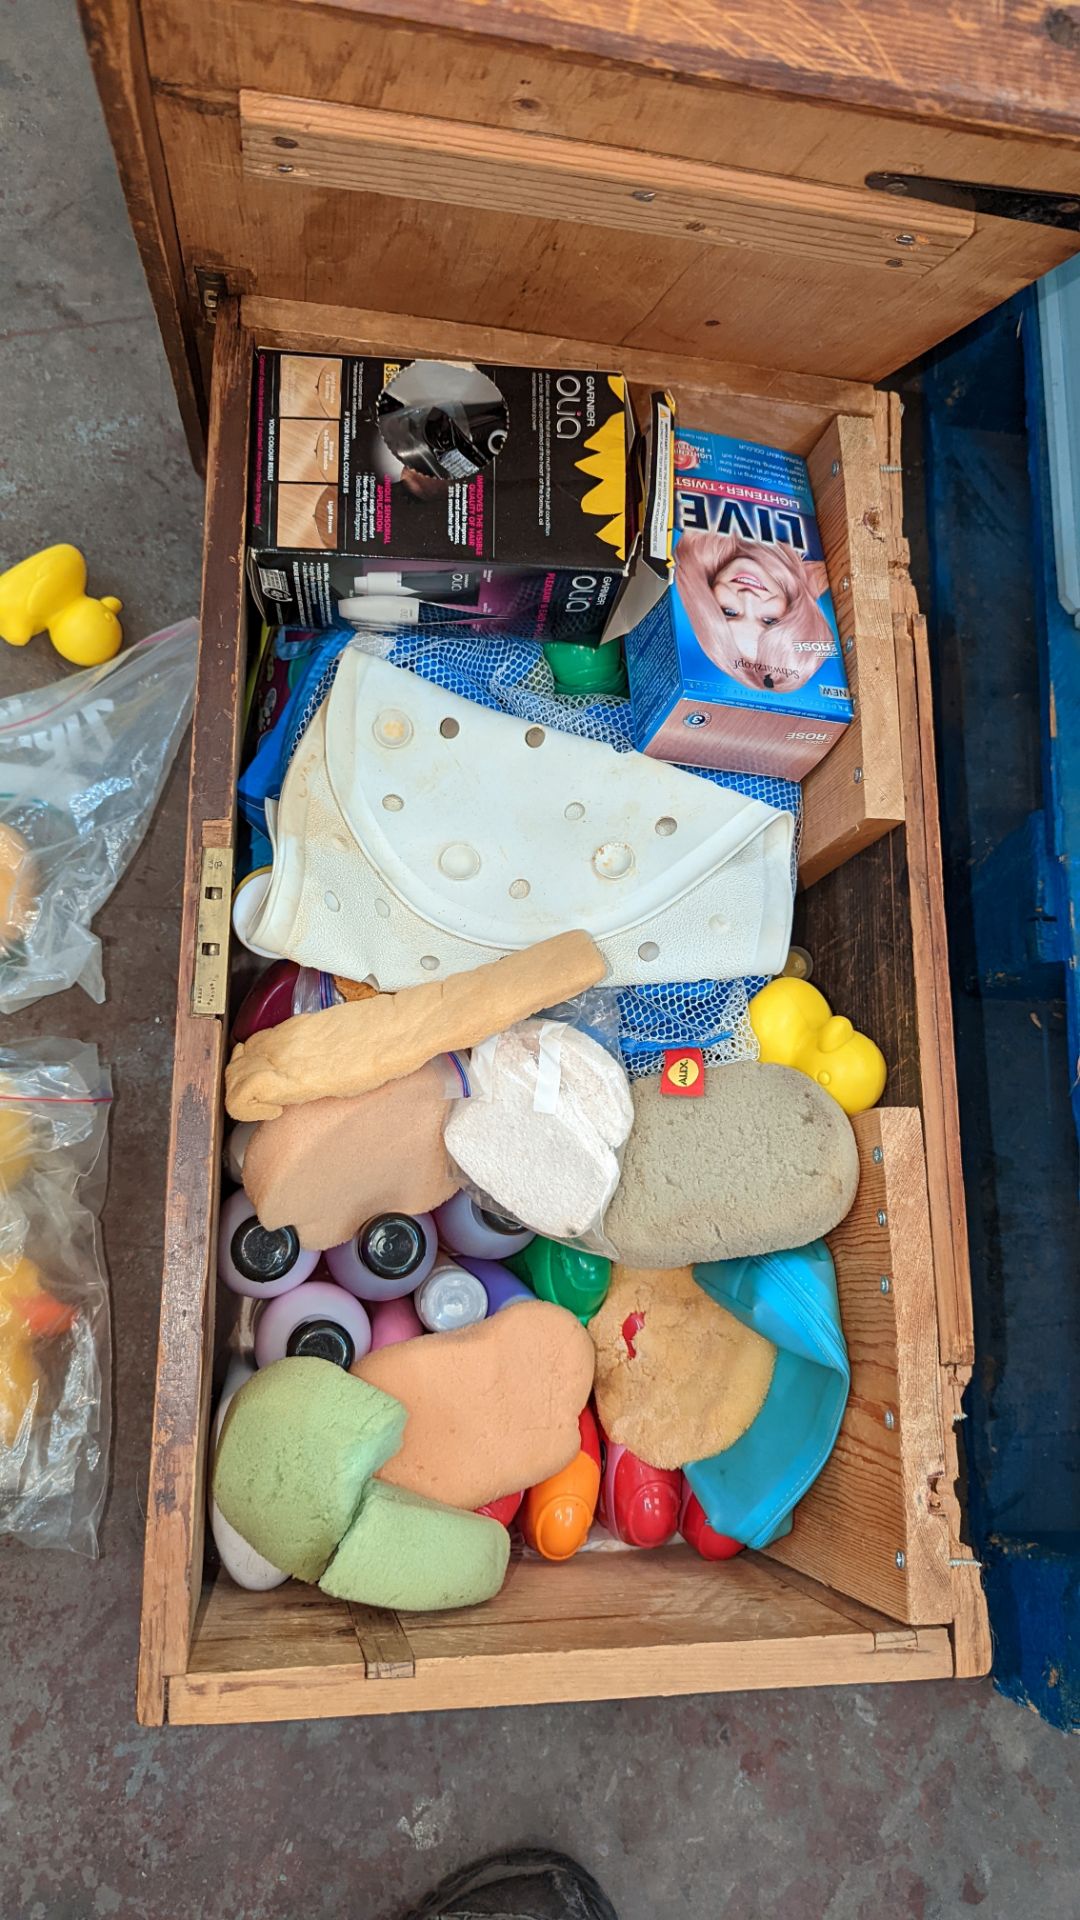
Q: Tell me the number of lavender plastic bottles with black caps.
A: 4